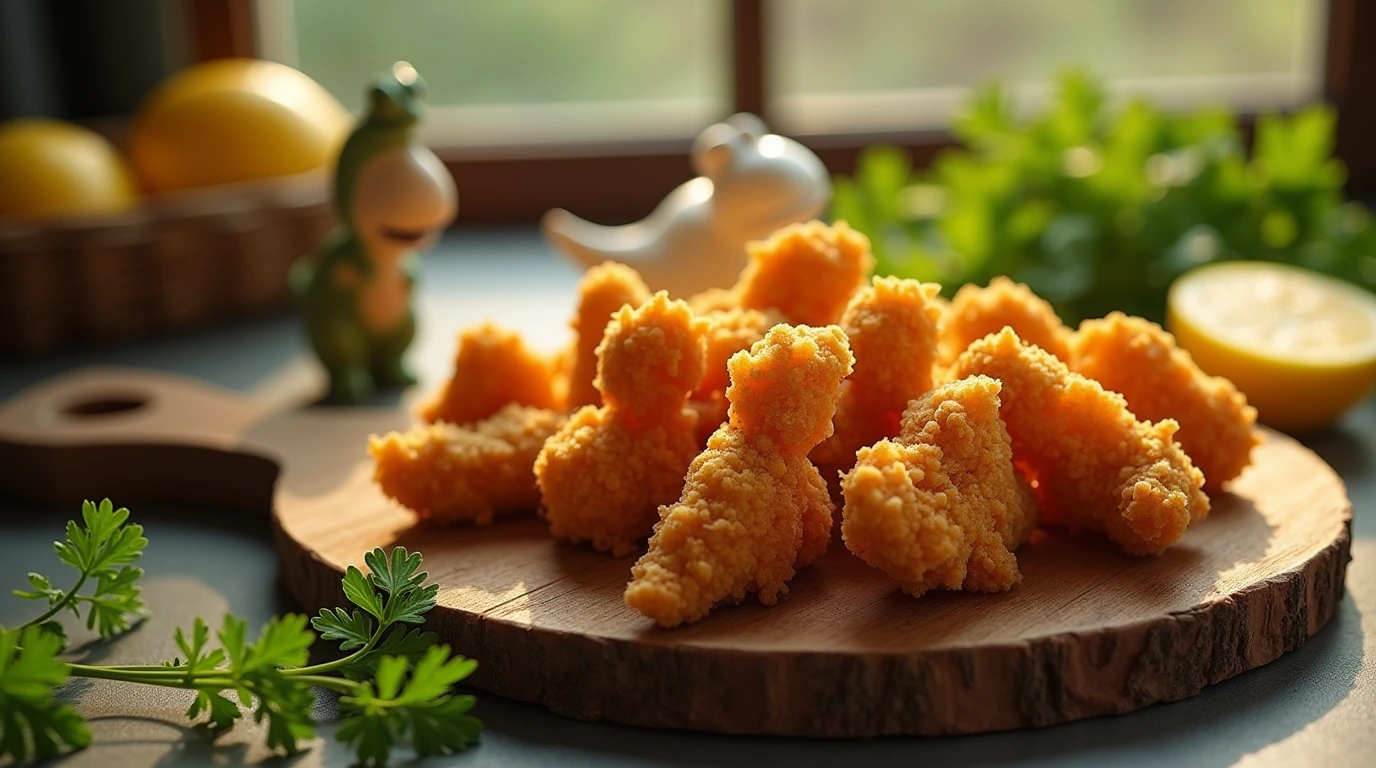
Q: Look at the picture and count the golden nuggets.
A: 12